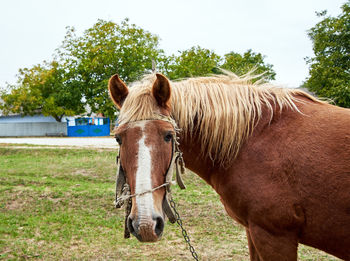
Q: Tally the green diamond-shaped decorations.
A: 2